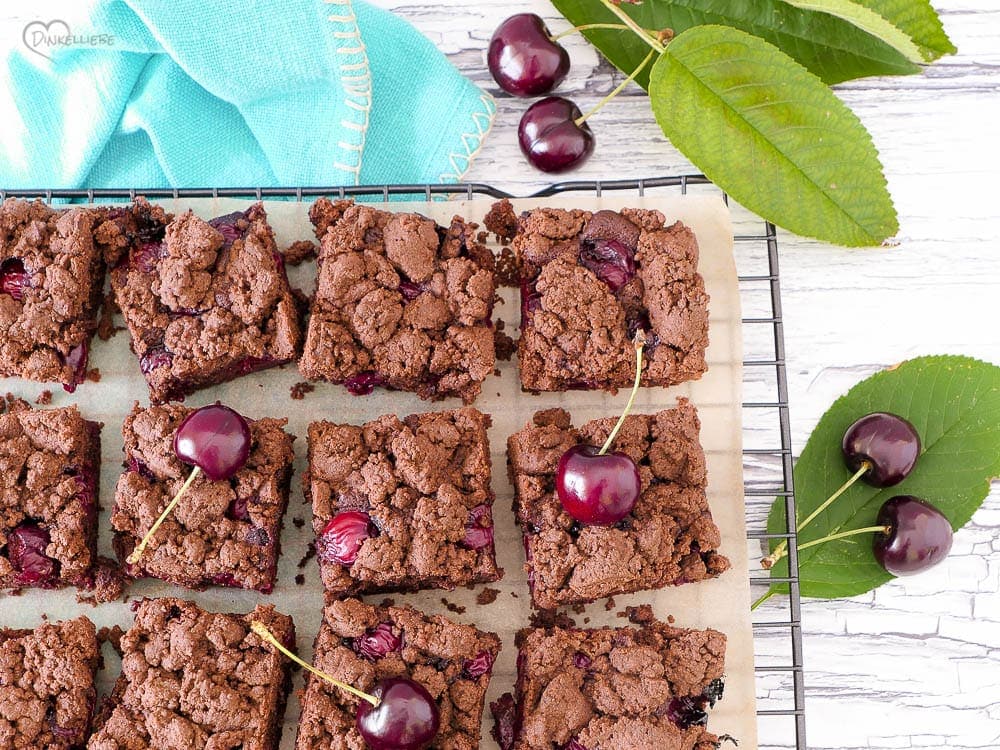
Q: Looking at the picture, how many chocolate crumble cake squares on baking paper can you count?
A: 12